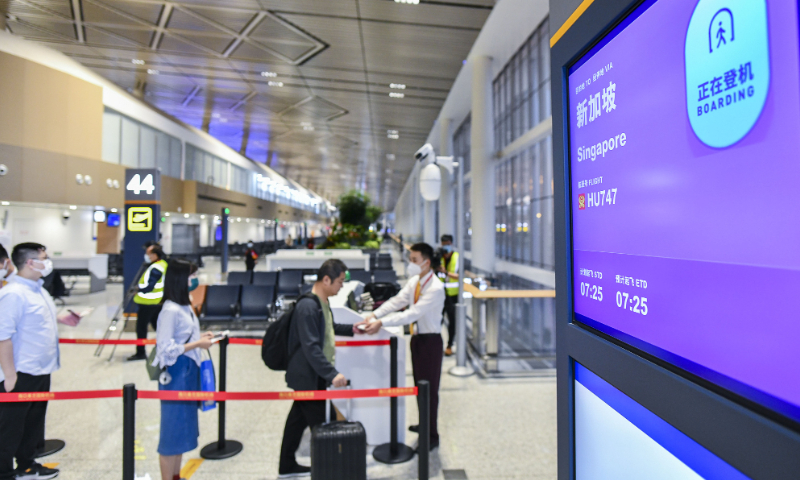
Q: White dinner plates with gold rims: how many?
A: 0